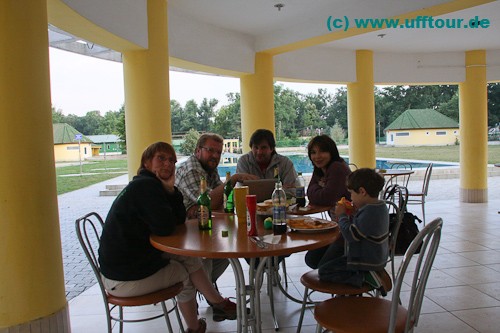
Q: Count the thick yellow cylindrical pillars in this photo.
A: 5